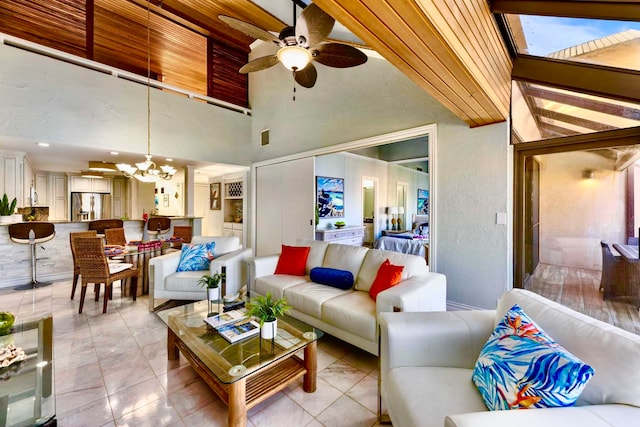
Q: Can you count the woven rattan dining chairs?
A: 4